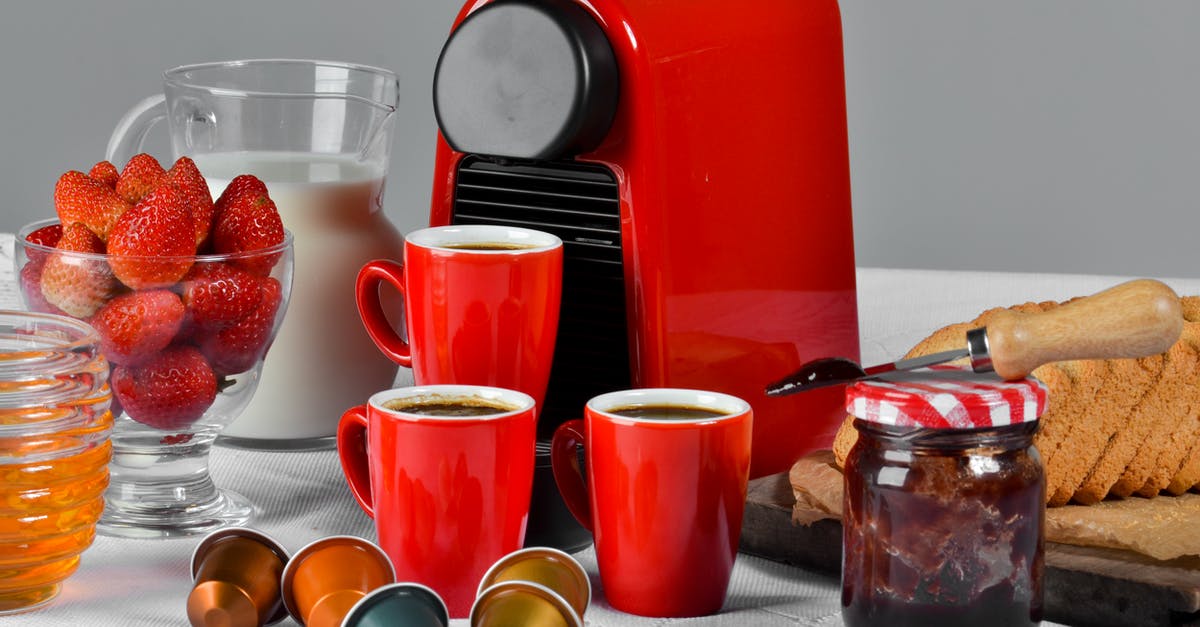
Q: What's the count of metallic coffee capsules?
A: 5